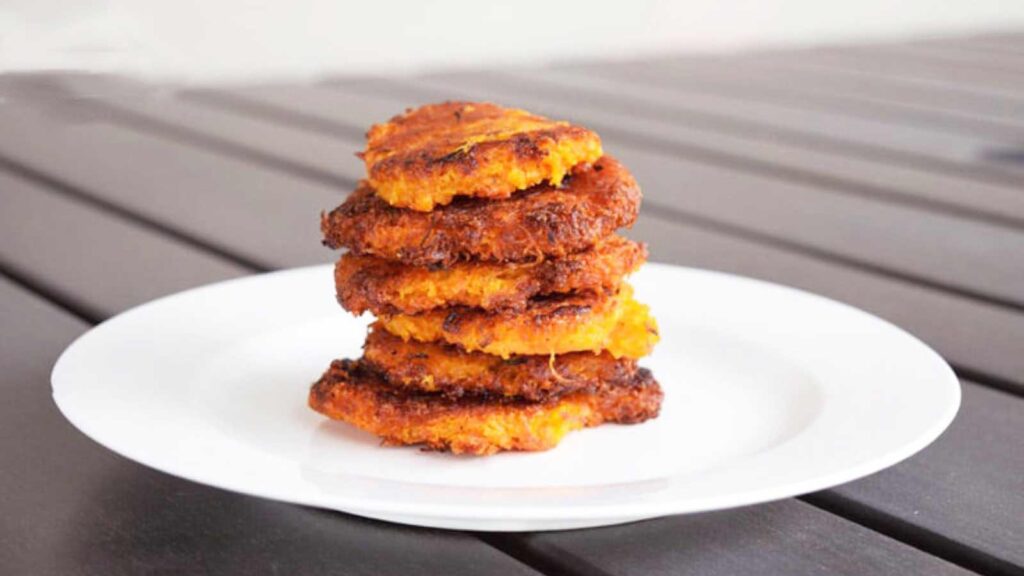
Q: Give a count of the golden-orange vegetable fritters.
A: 6